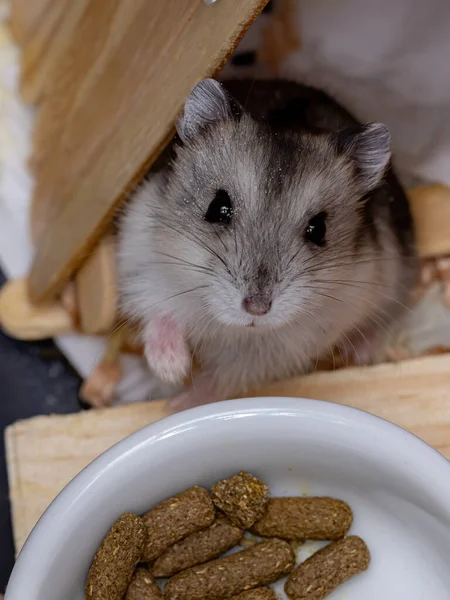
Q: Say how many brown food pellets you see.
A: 9